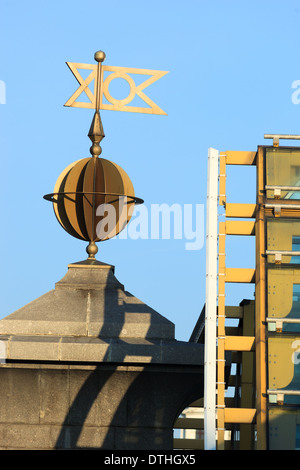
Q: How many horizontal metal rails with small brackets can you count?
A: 6